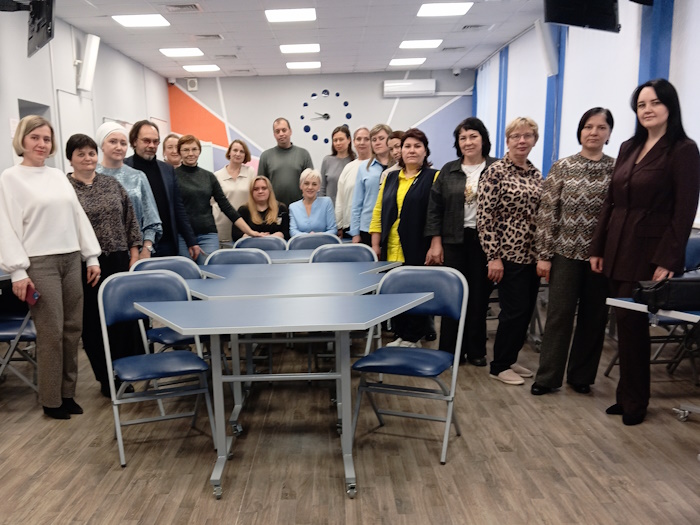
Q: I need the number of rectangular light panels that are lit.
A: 9